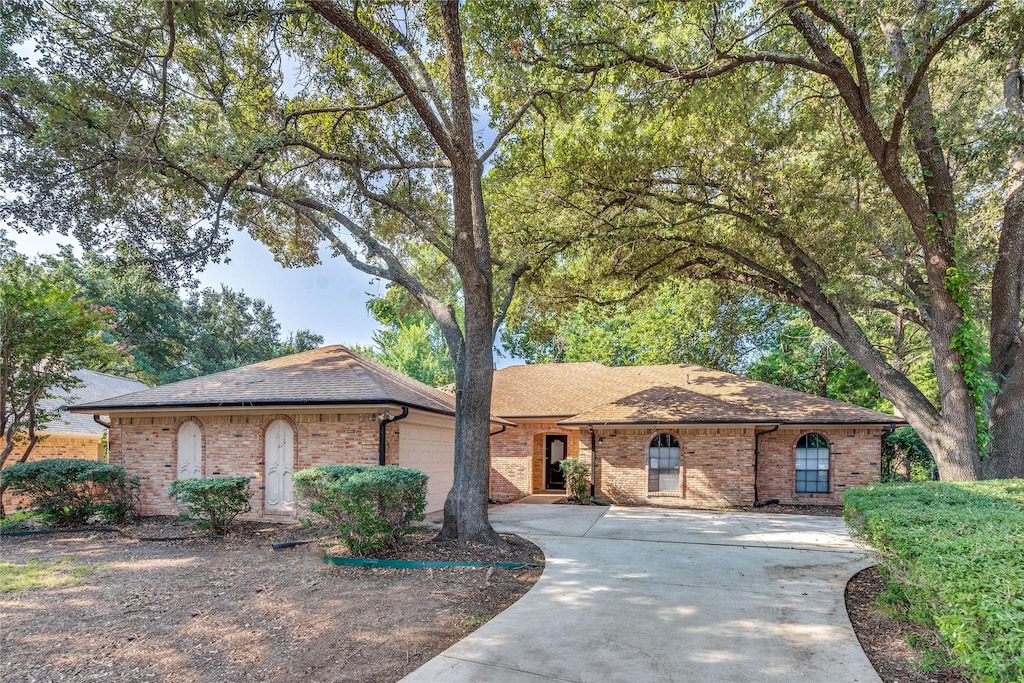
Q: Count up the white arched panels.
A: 2